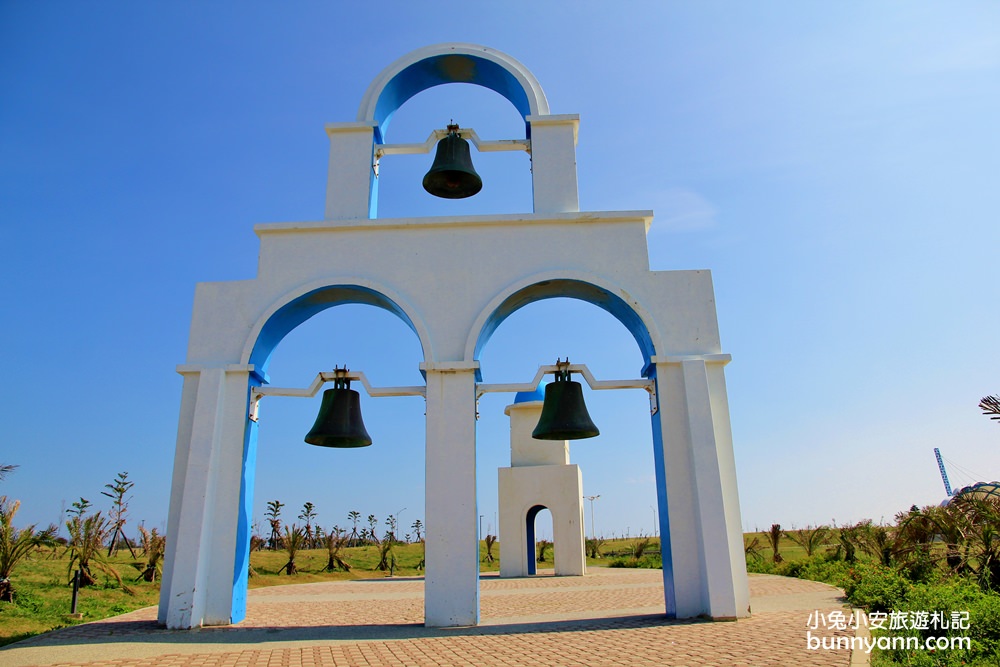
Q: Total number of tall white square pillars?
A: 3